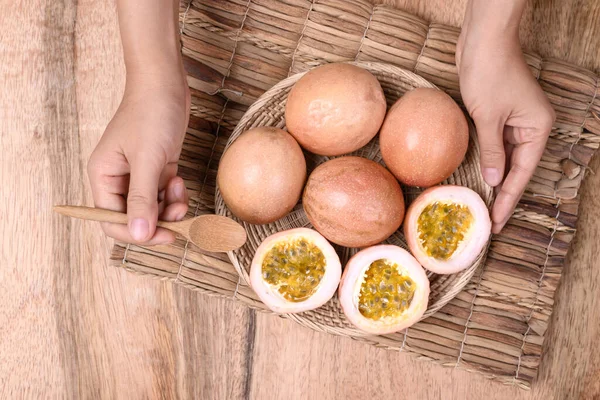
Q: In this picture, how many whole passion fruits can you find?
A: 4